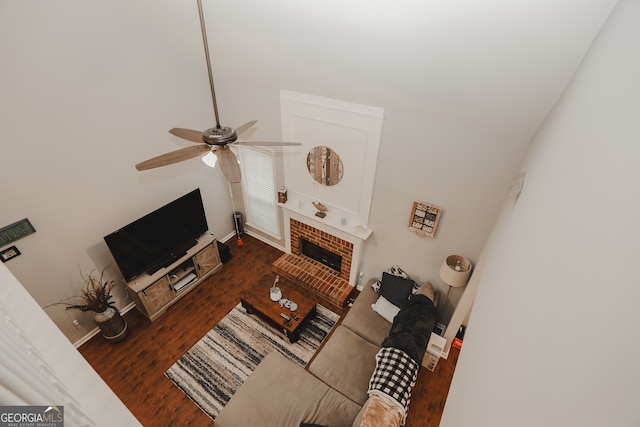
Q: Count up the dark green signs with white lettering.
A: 1